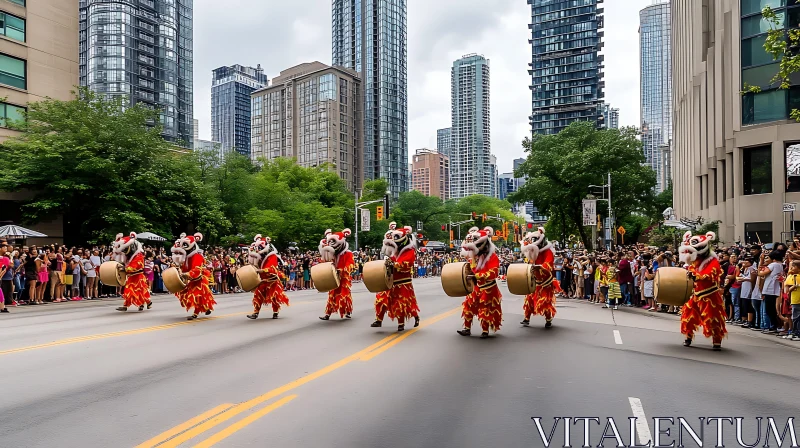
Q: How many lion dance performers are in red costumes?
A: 8